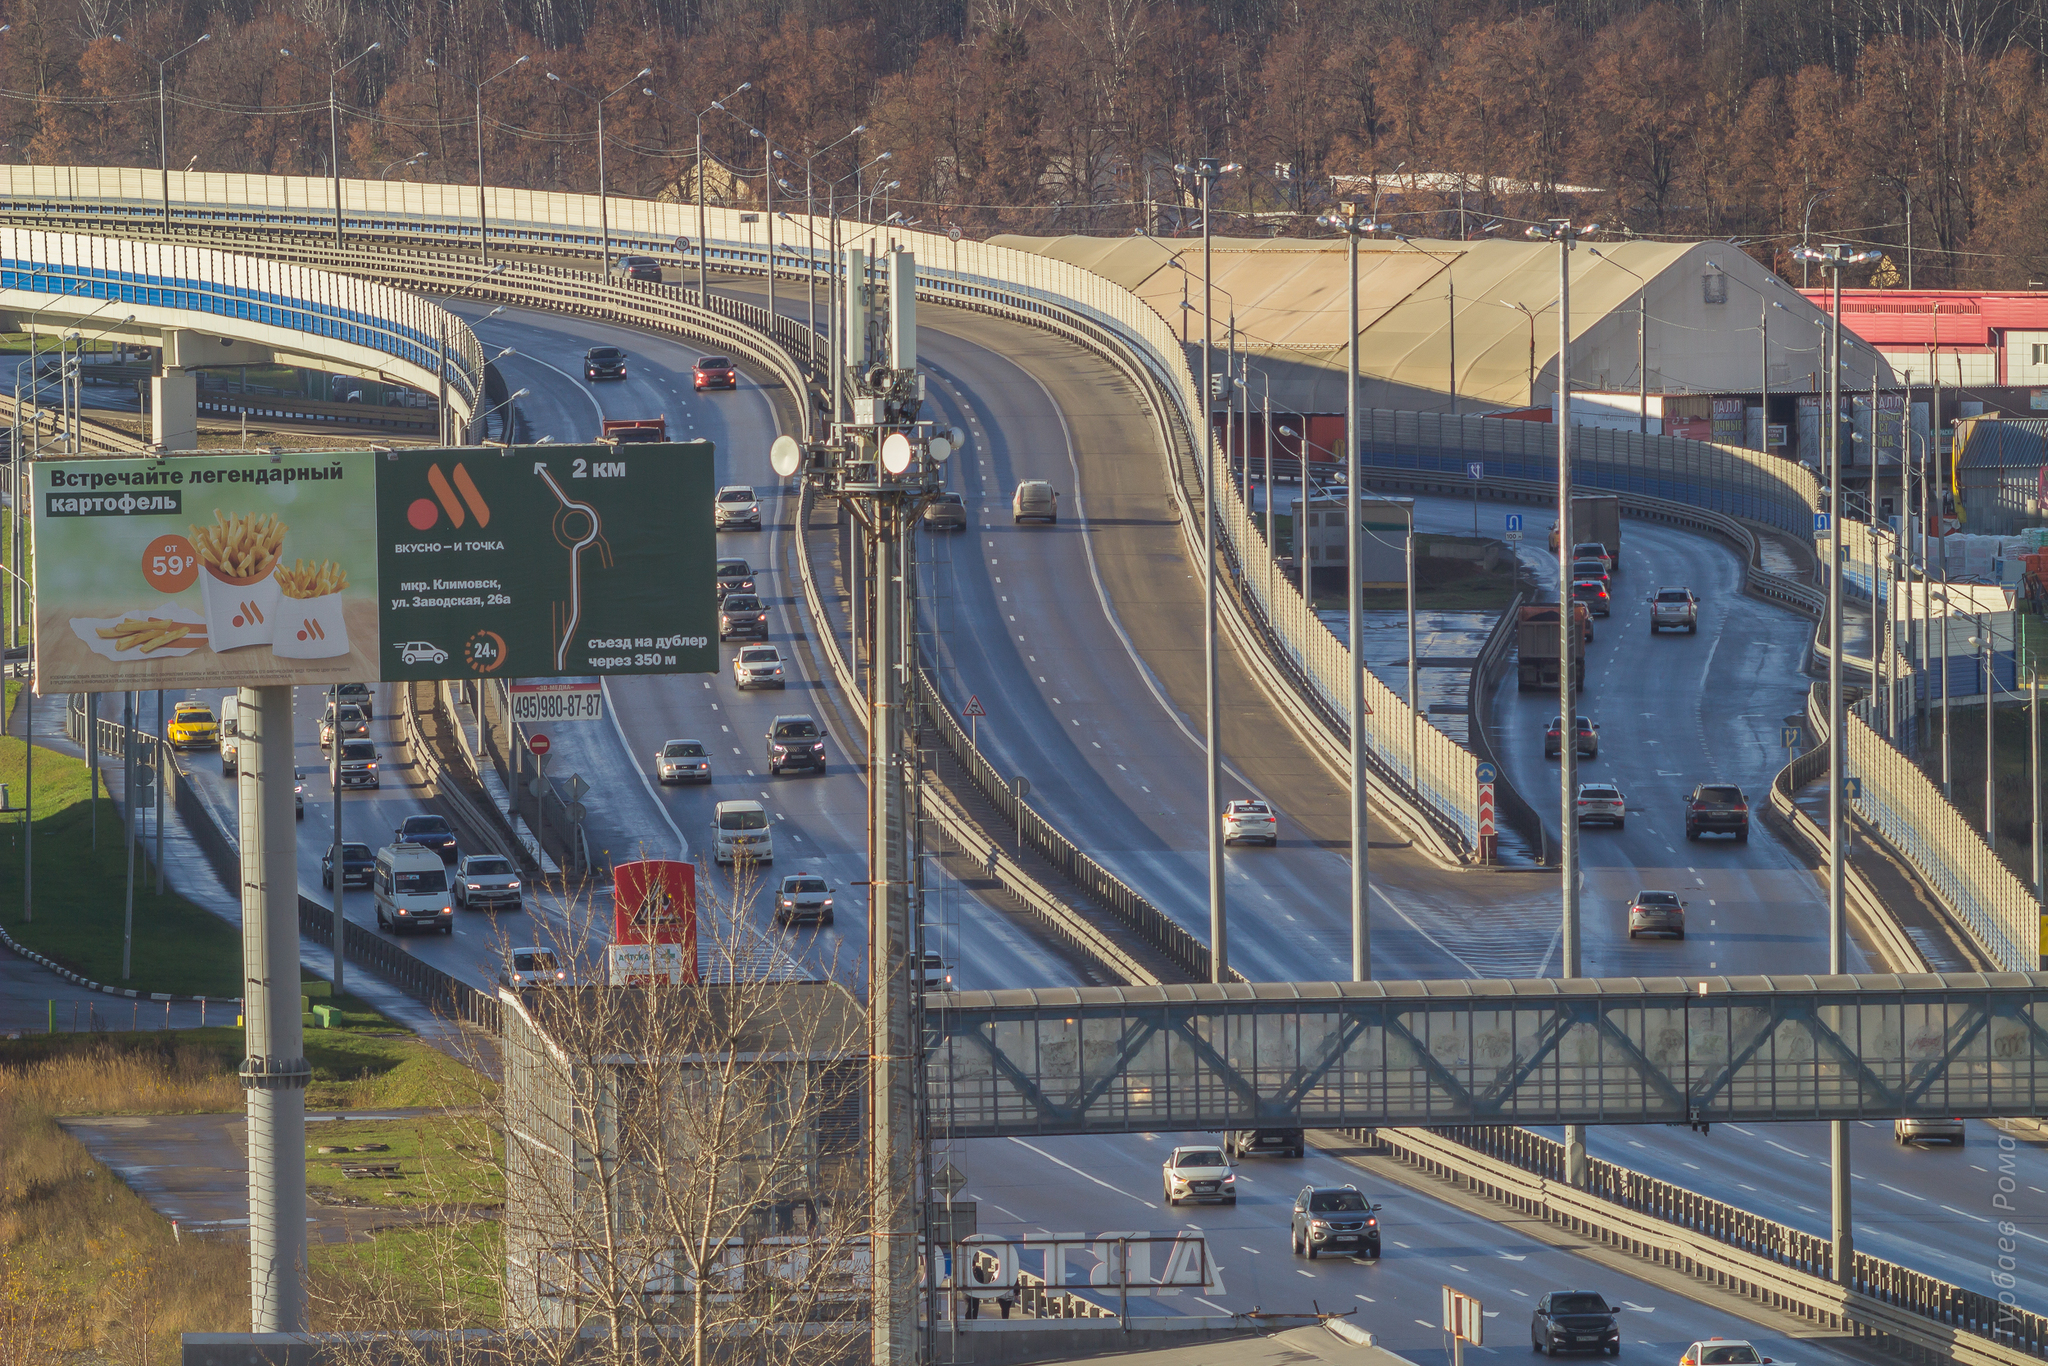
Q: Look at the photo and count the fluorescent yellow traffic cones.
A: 0